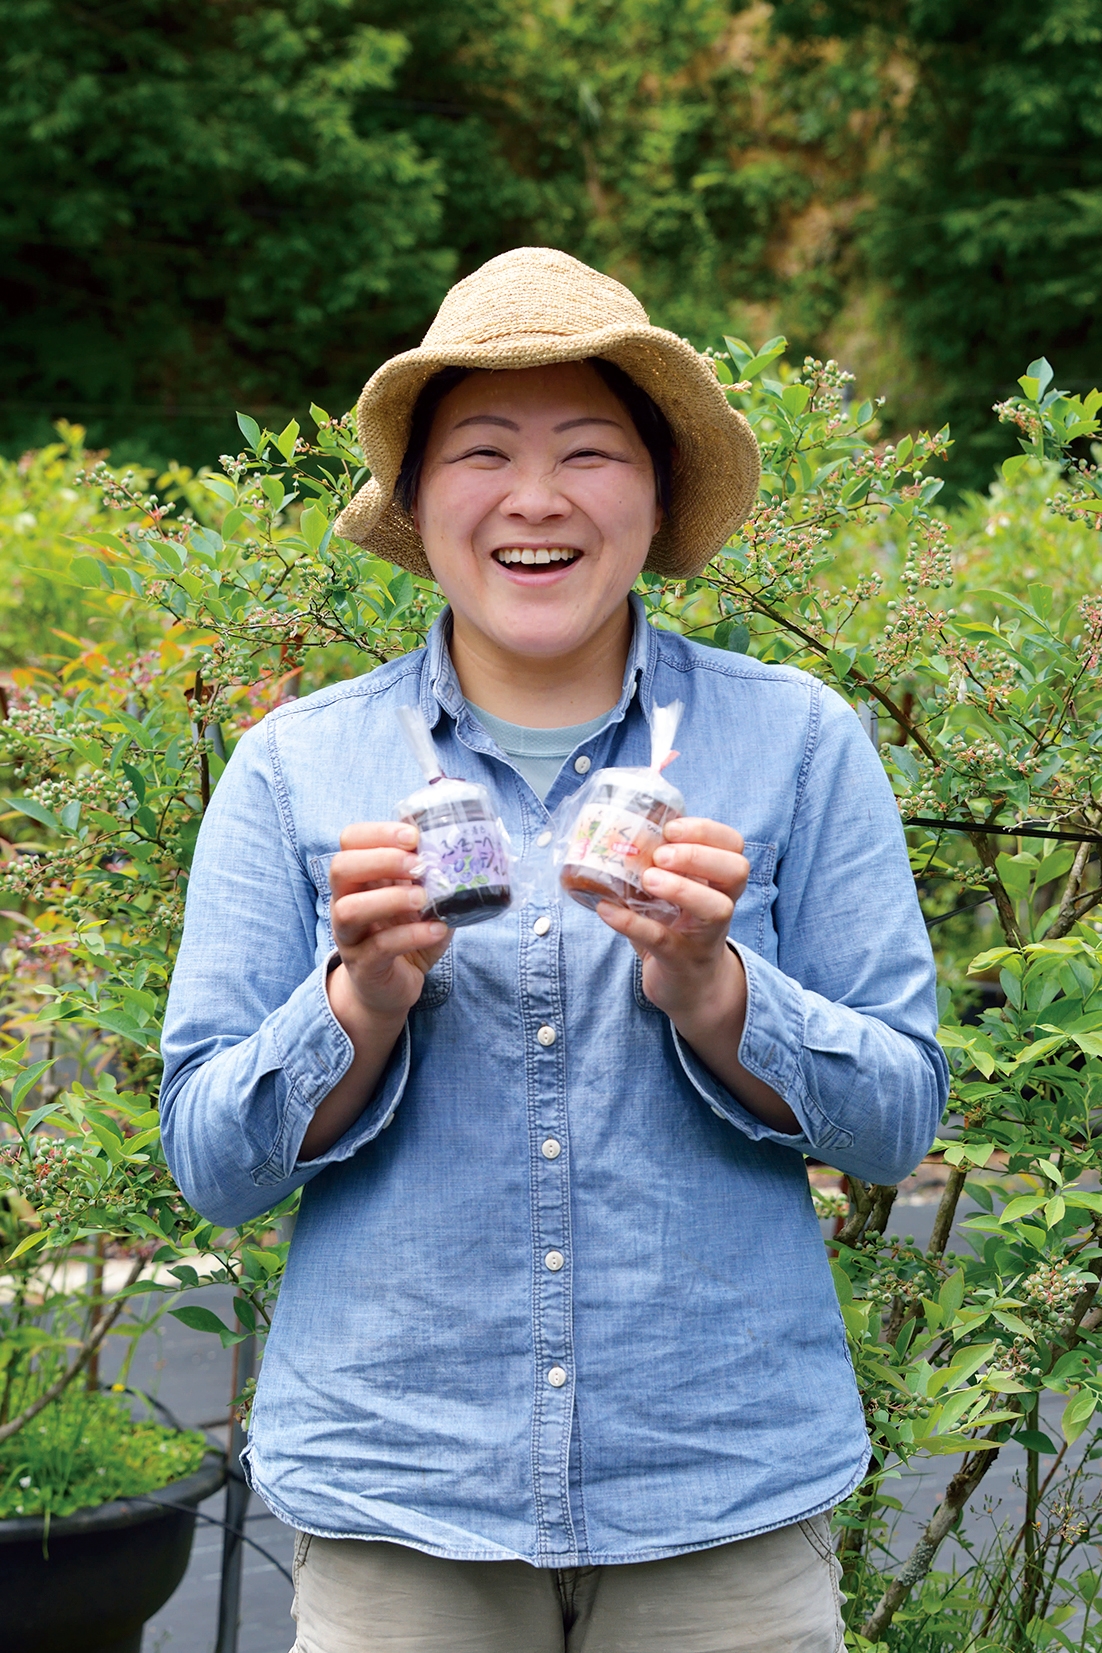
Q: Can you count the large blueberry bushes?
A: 2